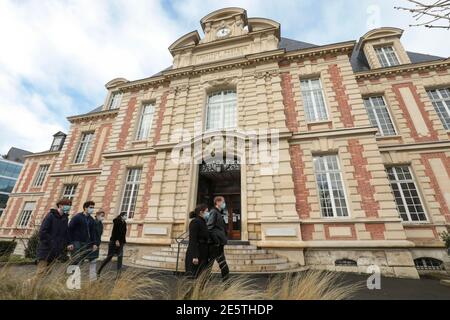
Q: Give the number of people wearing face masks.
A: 6